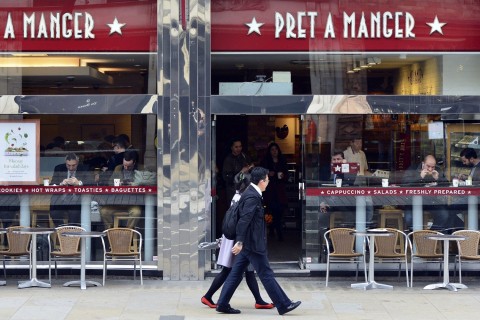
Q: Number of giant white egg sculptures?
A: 0